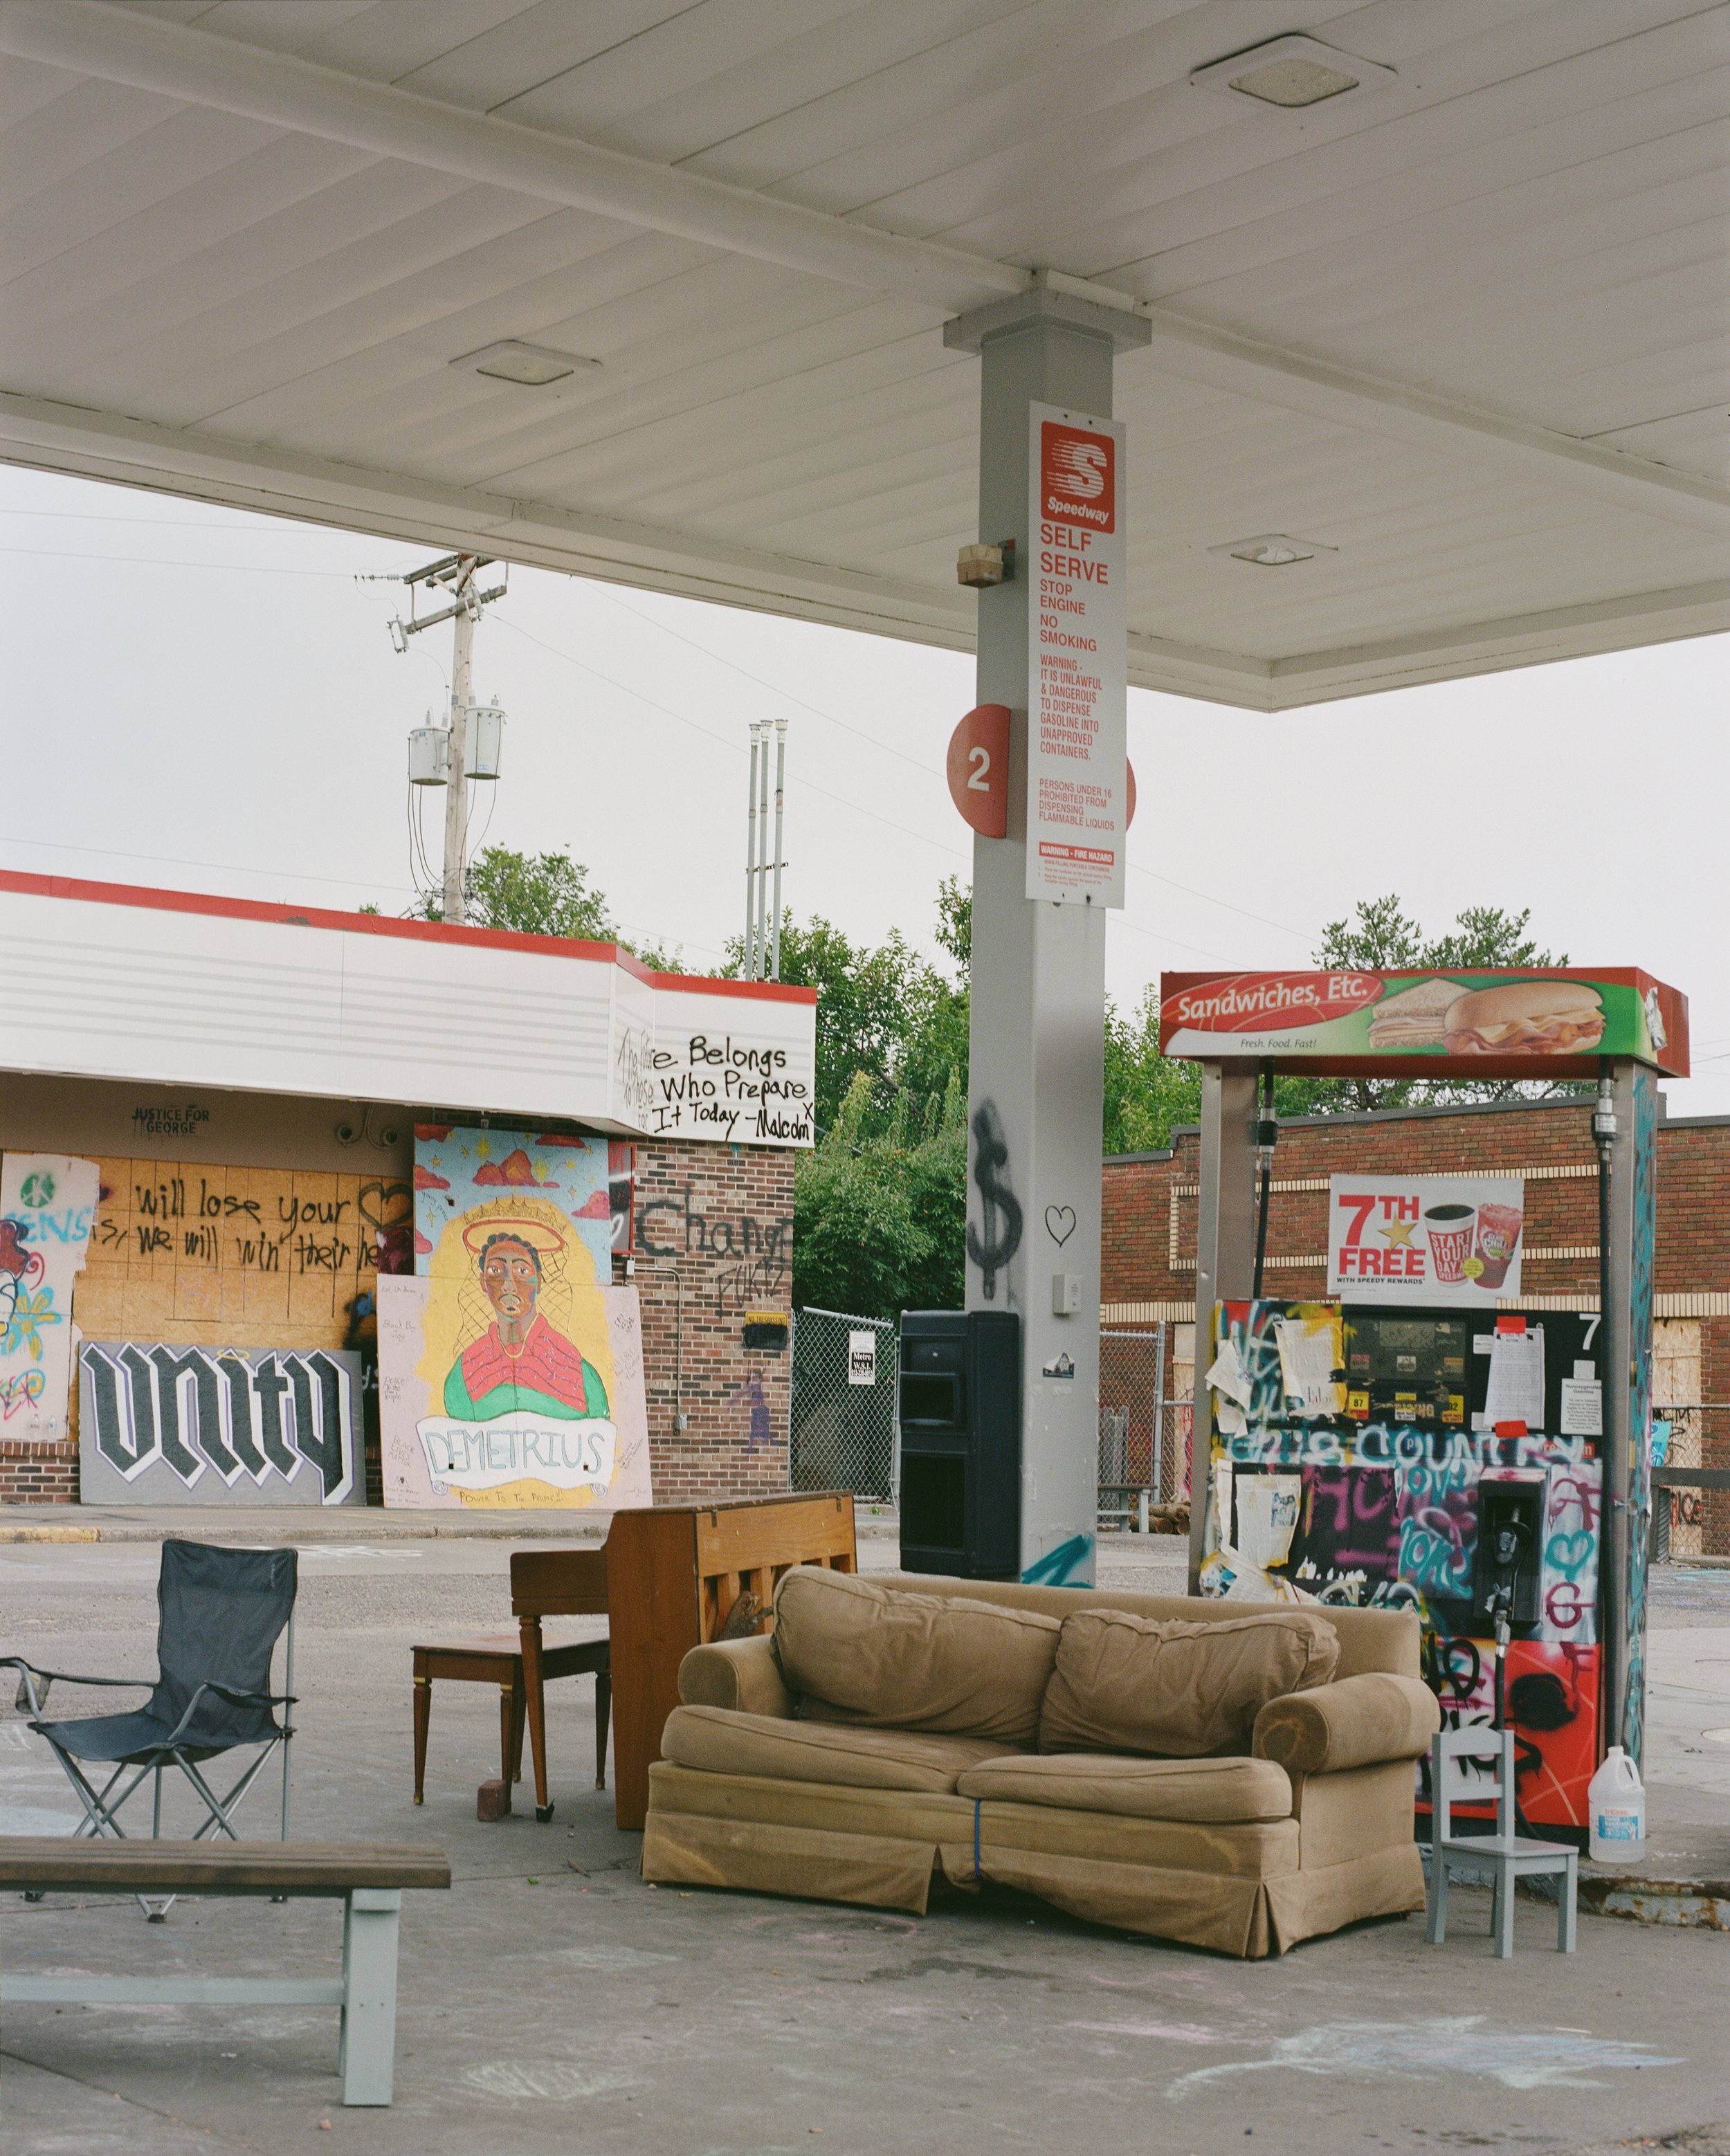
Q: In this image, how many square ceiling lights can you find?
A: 3